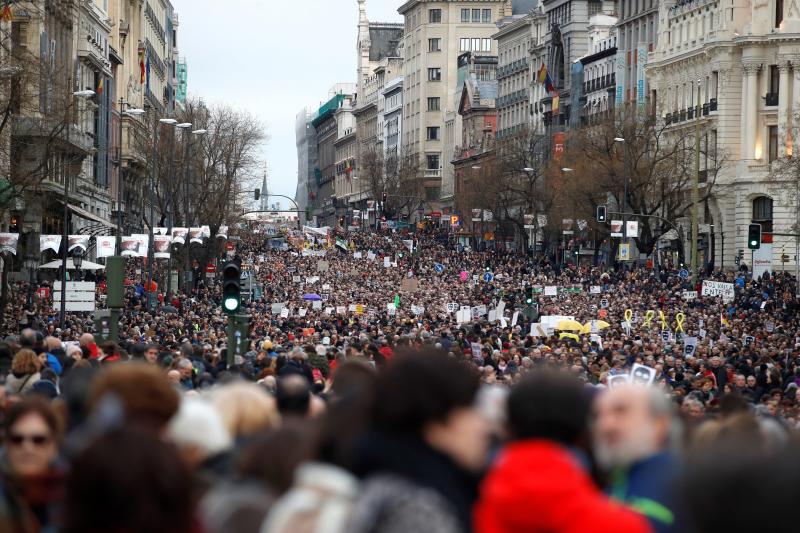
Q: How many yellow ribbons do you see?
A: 4